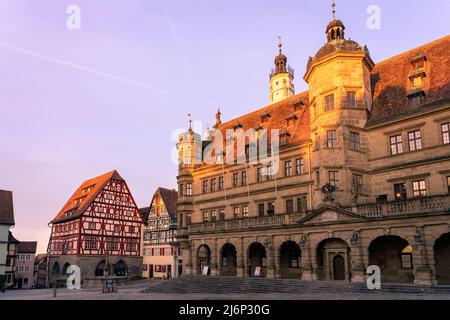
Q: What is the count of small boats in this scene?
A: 0